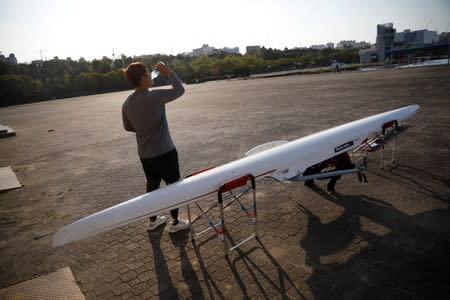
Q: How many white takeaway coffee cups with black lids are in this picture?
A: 0